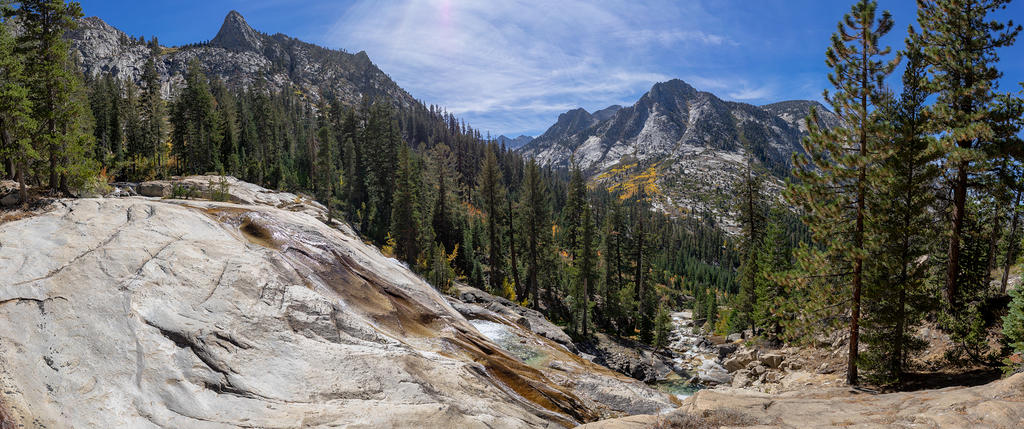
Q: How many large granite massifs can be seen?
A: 2